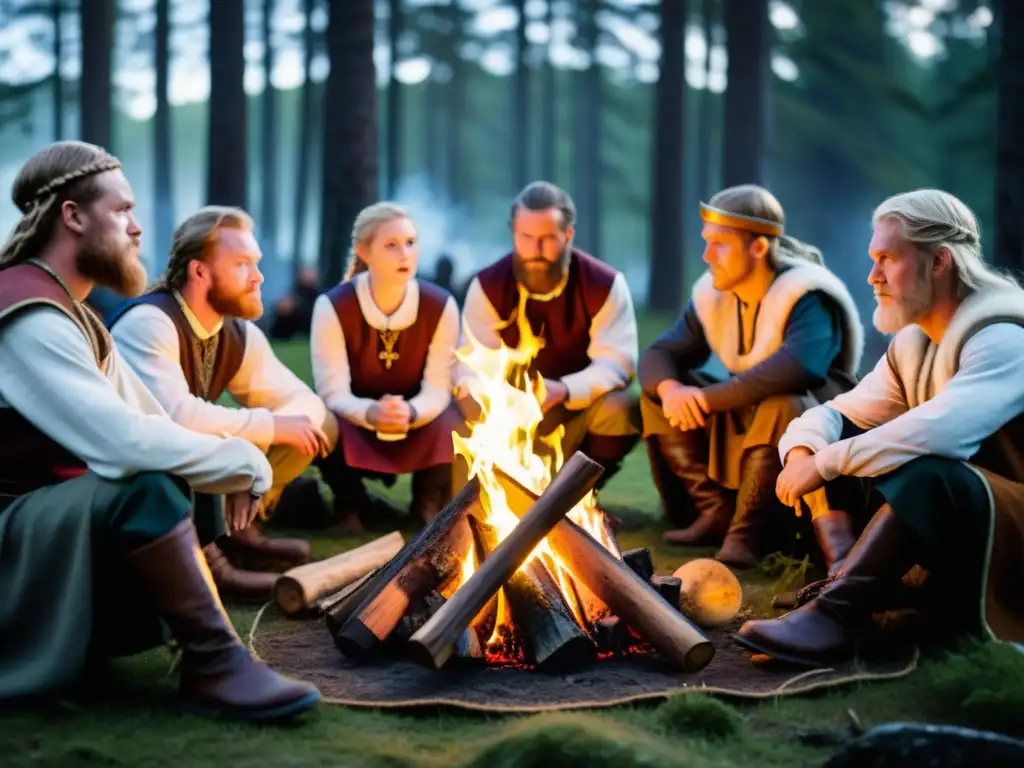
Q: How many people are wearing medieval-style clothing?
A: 6